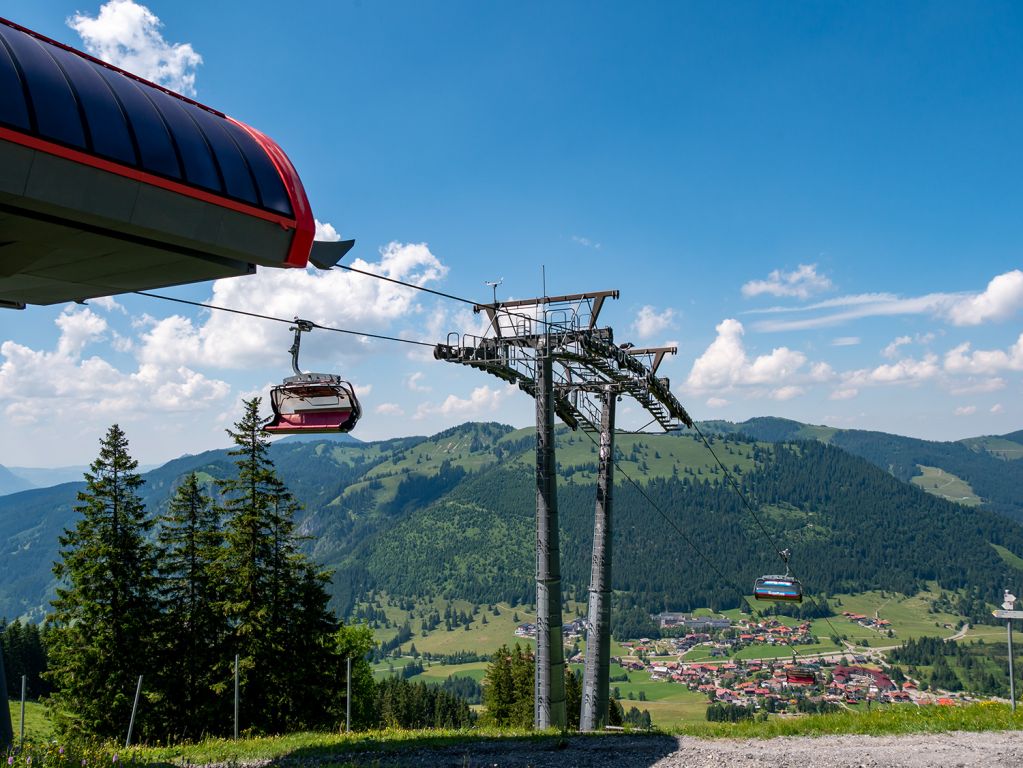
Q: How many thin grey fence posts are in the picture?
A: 4